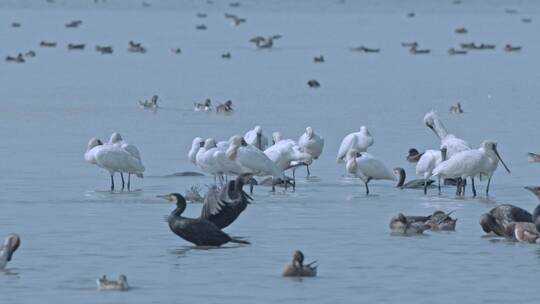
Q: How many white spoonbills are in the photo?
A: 14